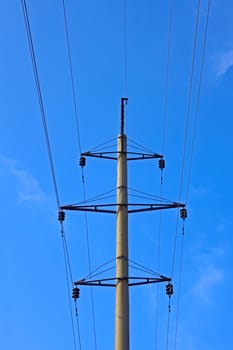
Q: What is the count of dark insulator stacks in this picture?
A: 6